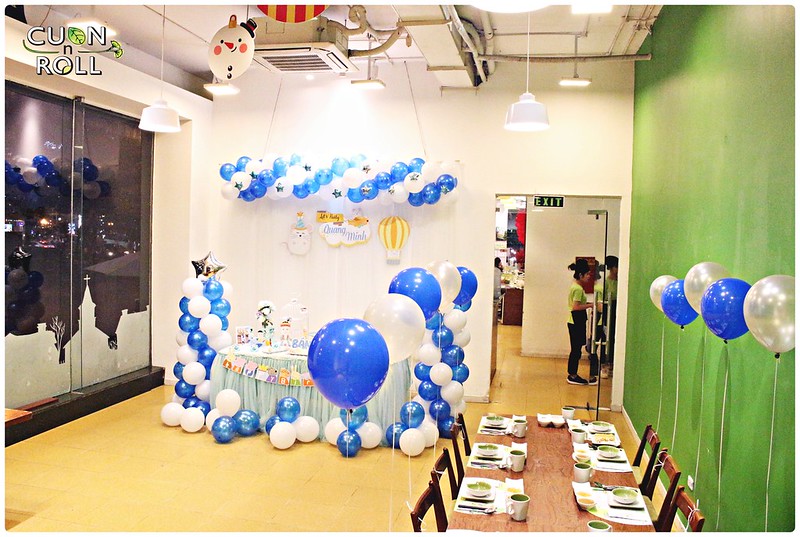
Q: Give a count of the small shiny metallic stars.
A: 10